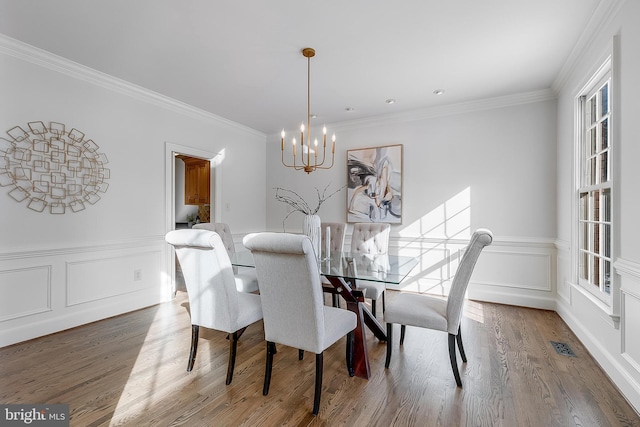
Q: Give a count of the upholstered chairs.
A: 6